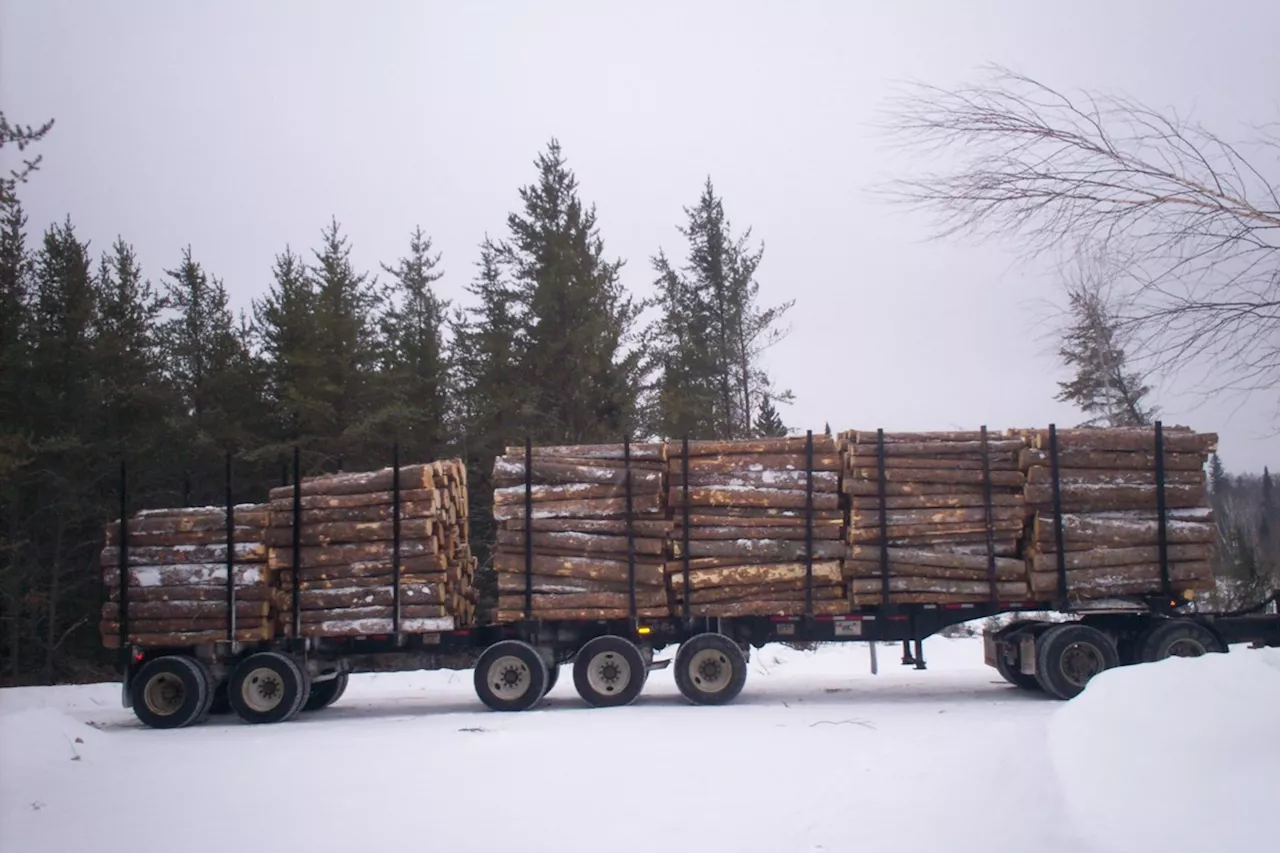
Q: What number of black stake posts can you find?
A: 12